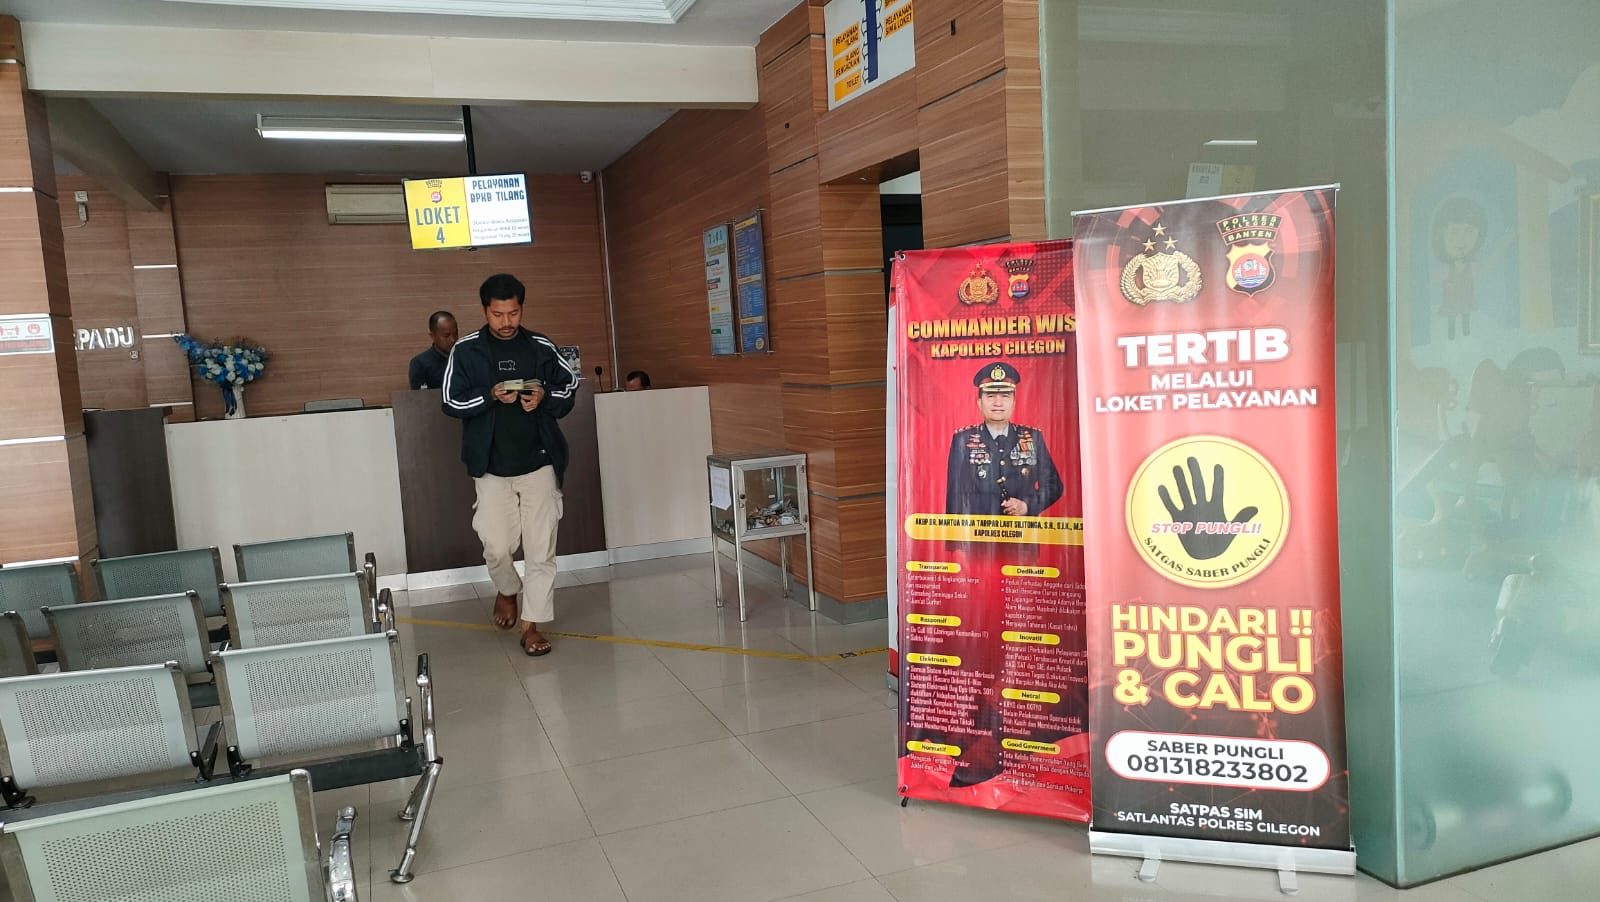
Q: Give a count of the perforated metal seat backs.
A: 9